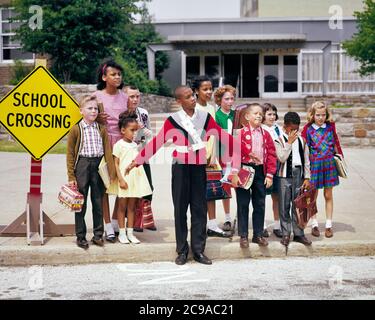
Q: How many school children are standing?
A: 11